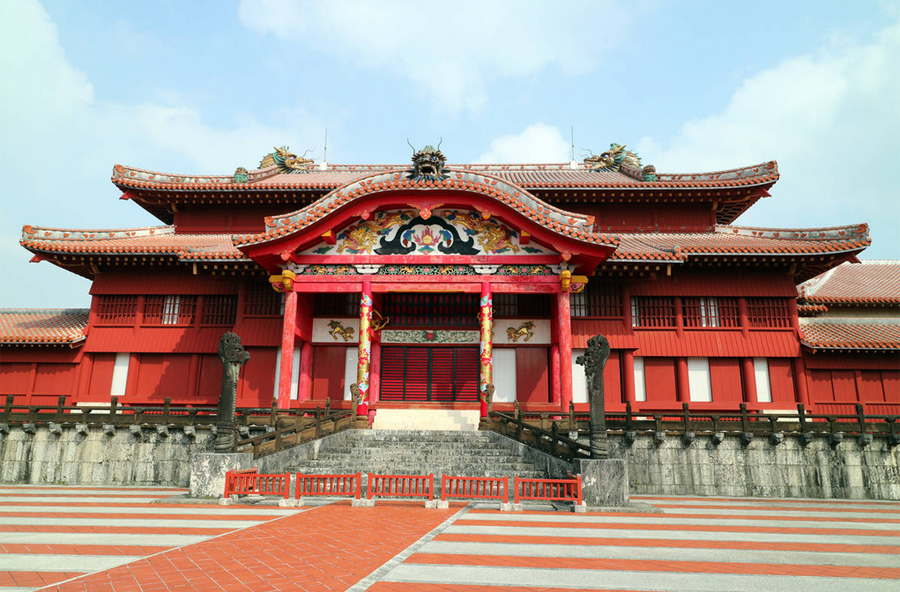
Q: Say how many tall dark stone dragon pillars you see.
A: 2